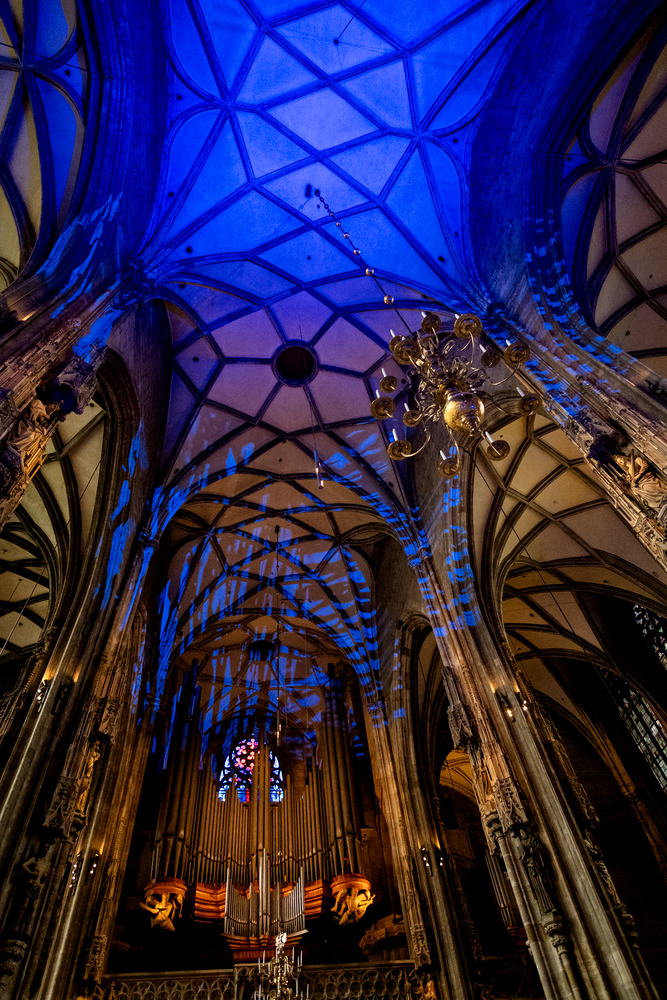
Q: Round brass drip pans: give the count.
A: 13